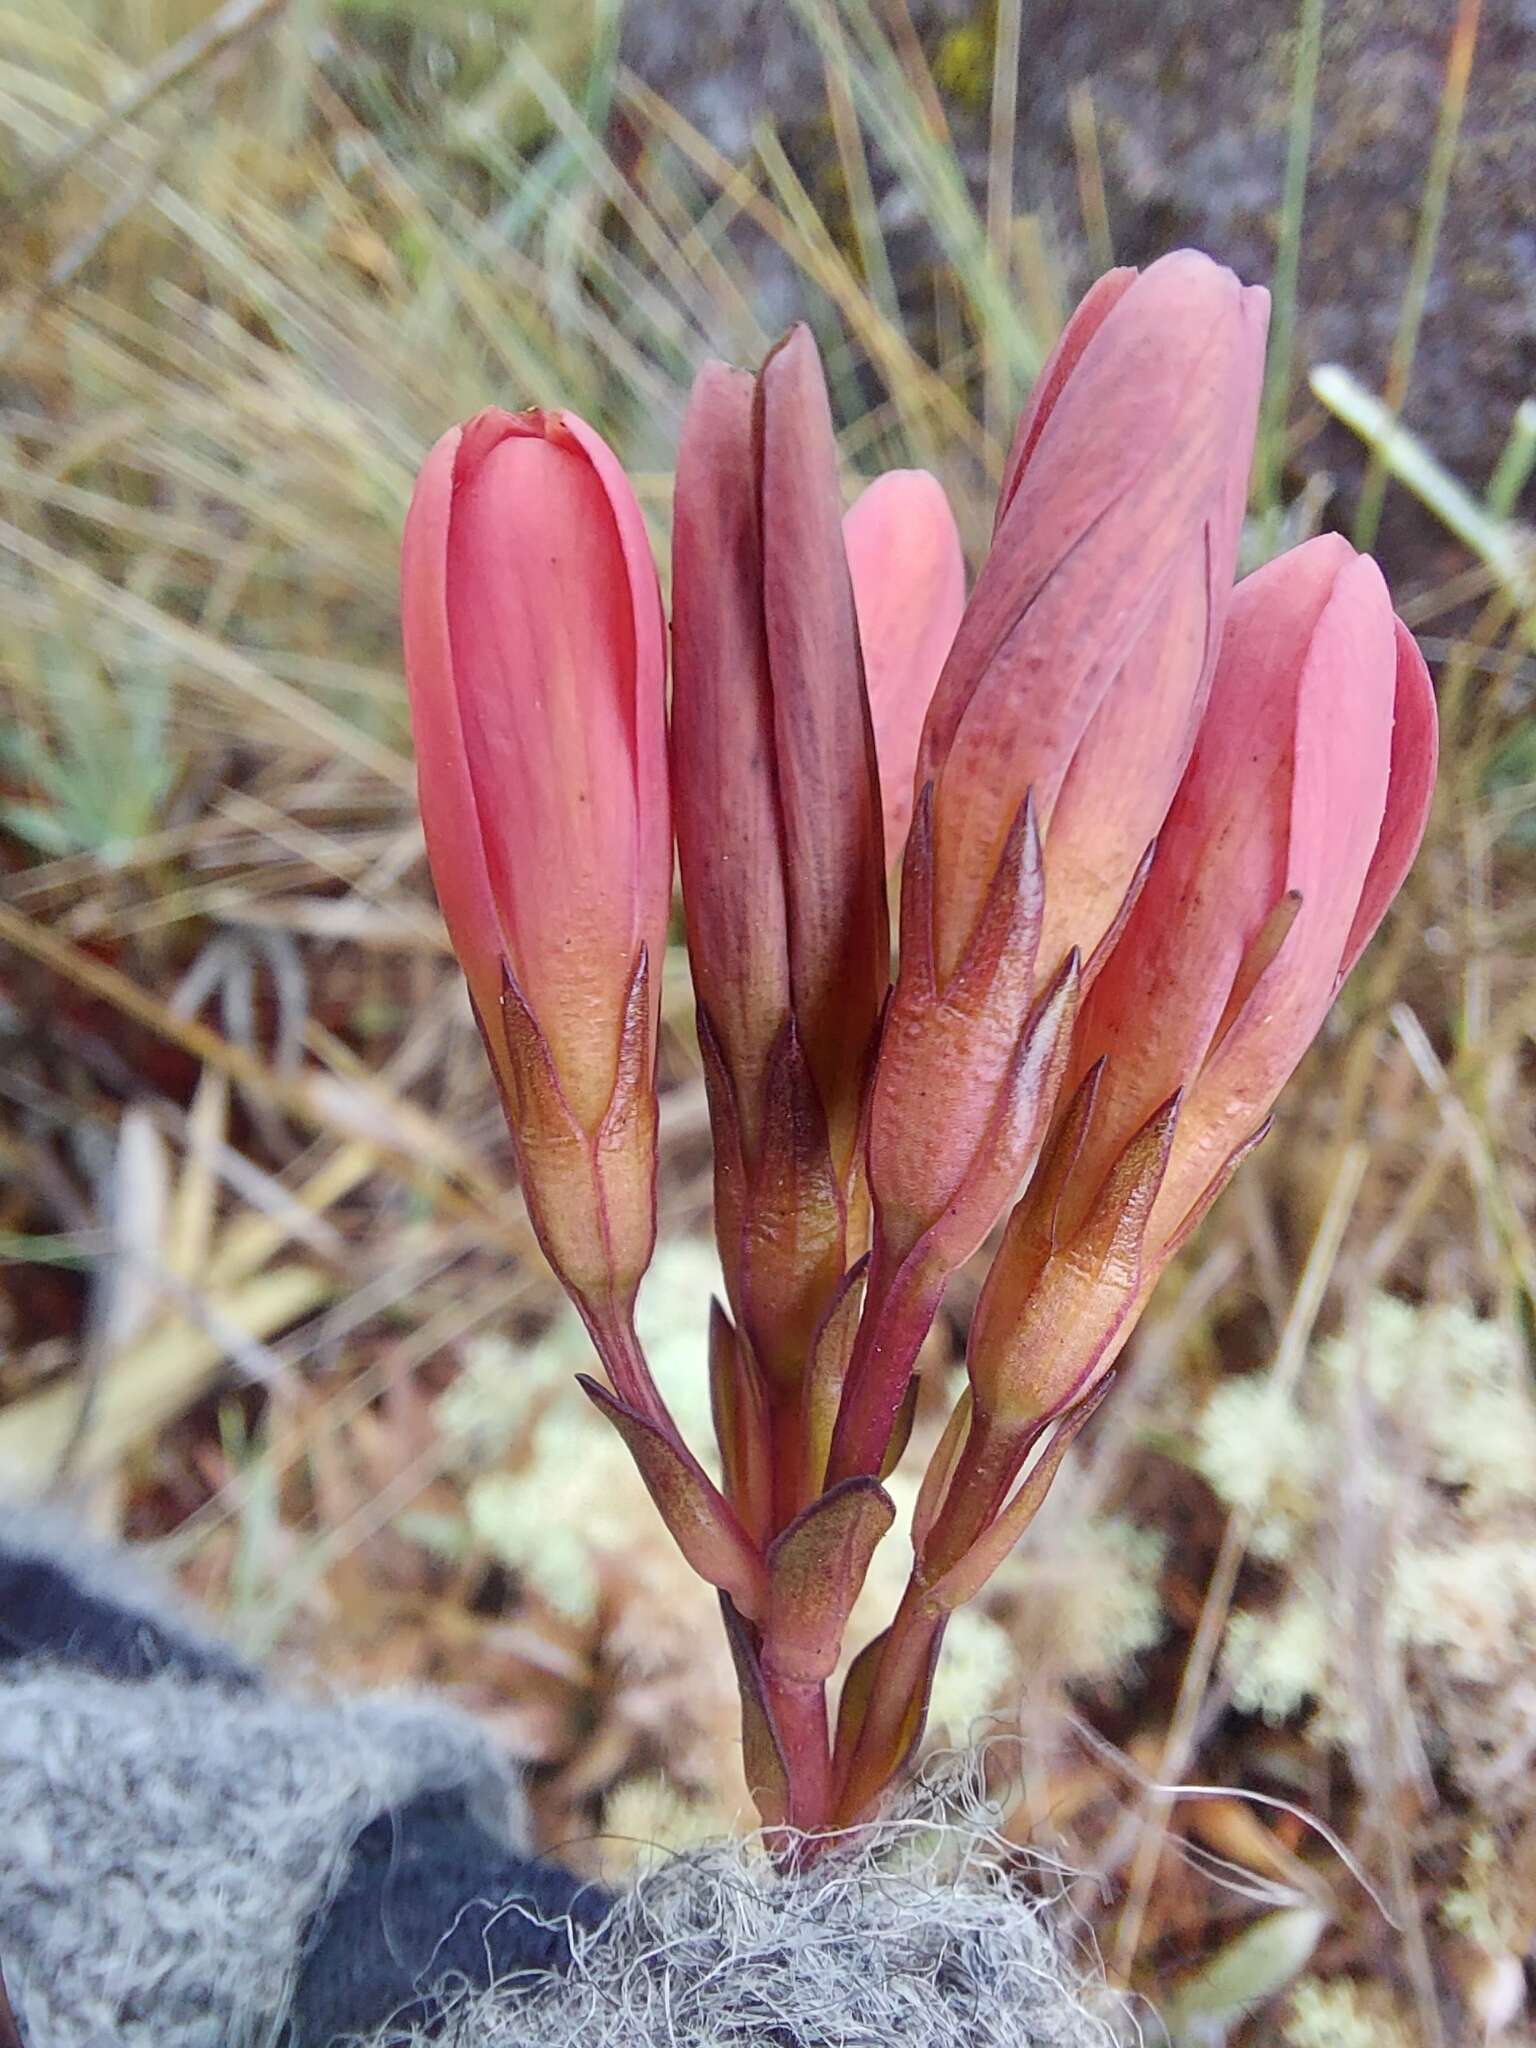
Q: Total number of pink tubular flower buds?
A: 5